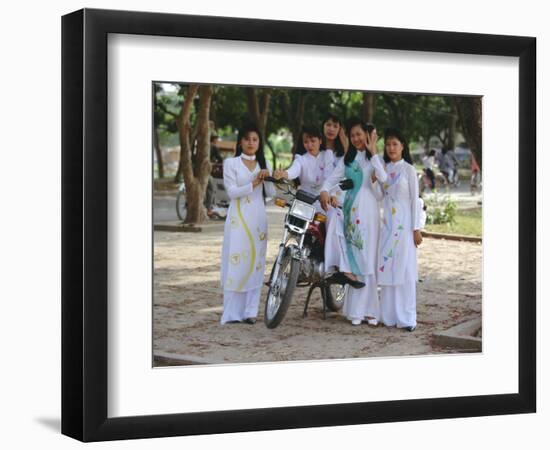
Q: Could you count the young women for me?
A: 5